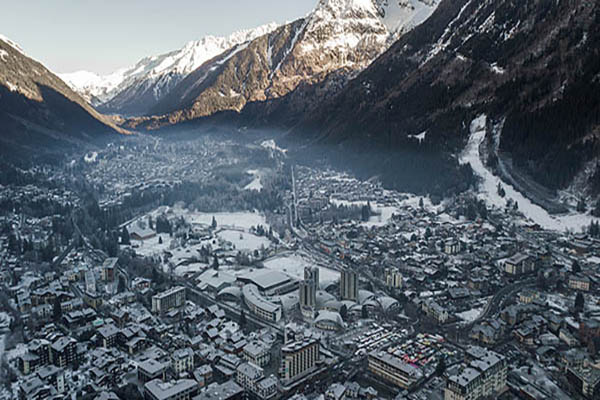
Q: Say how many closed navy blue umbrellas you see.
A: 0